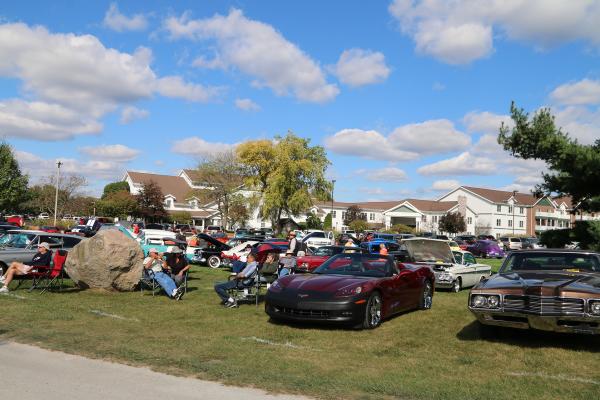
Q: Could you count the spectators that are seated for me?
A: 6